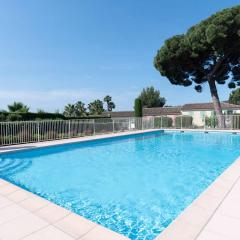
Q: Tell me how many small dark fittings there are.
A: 3